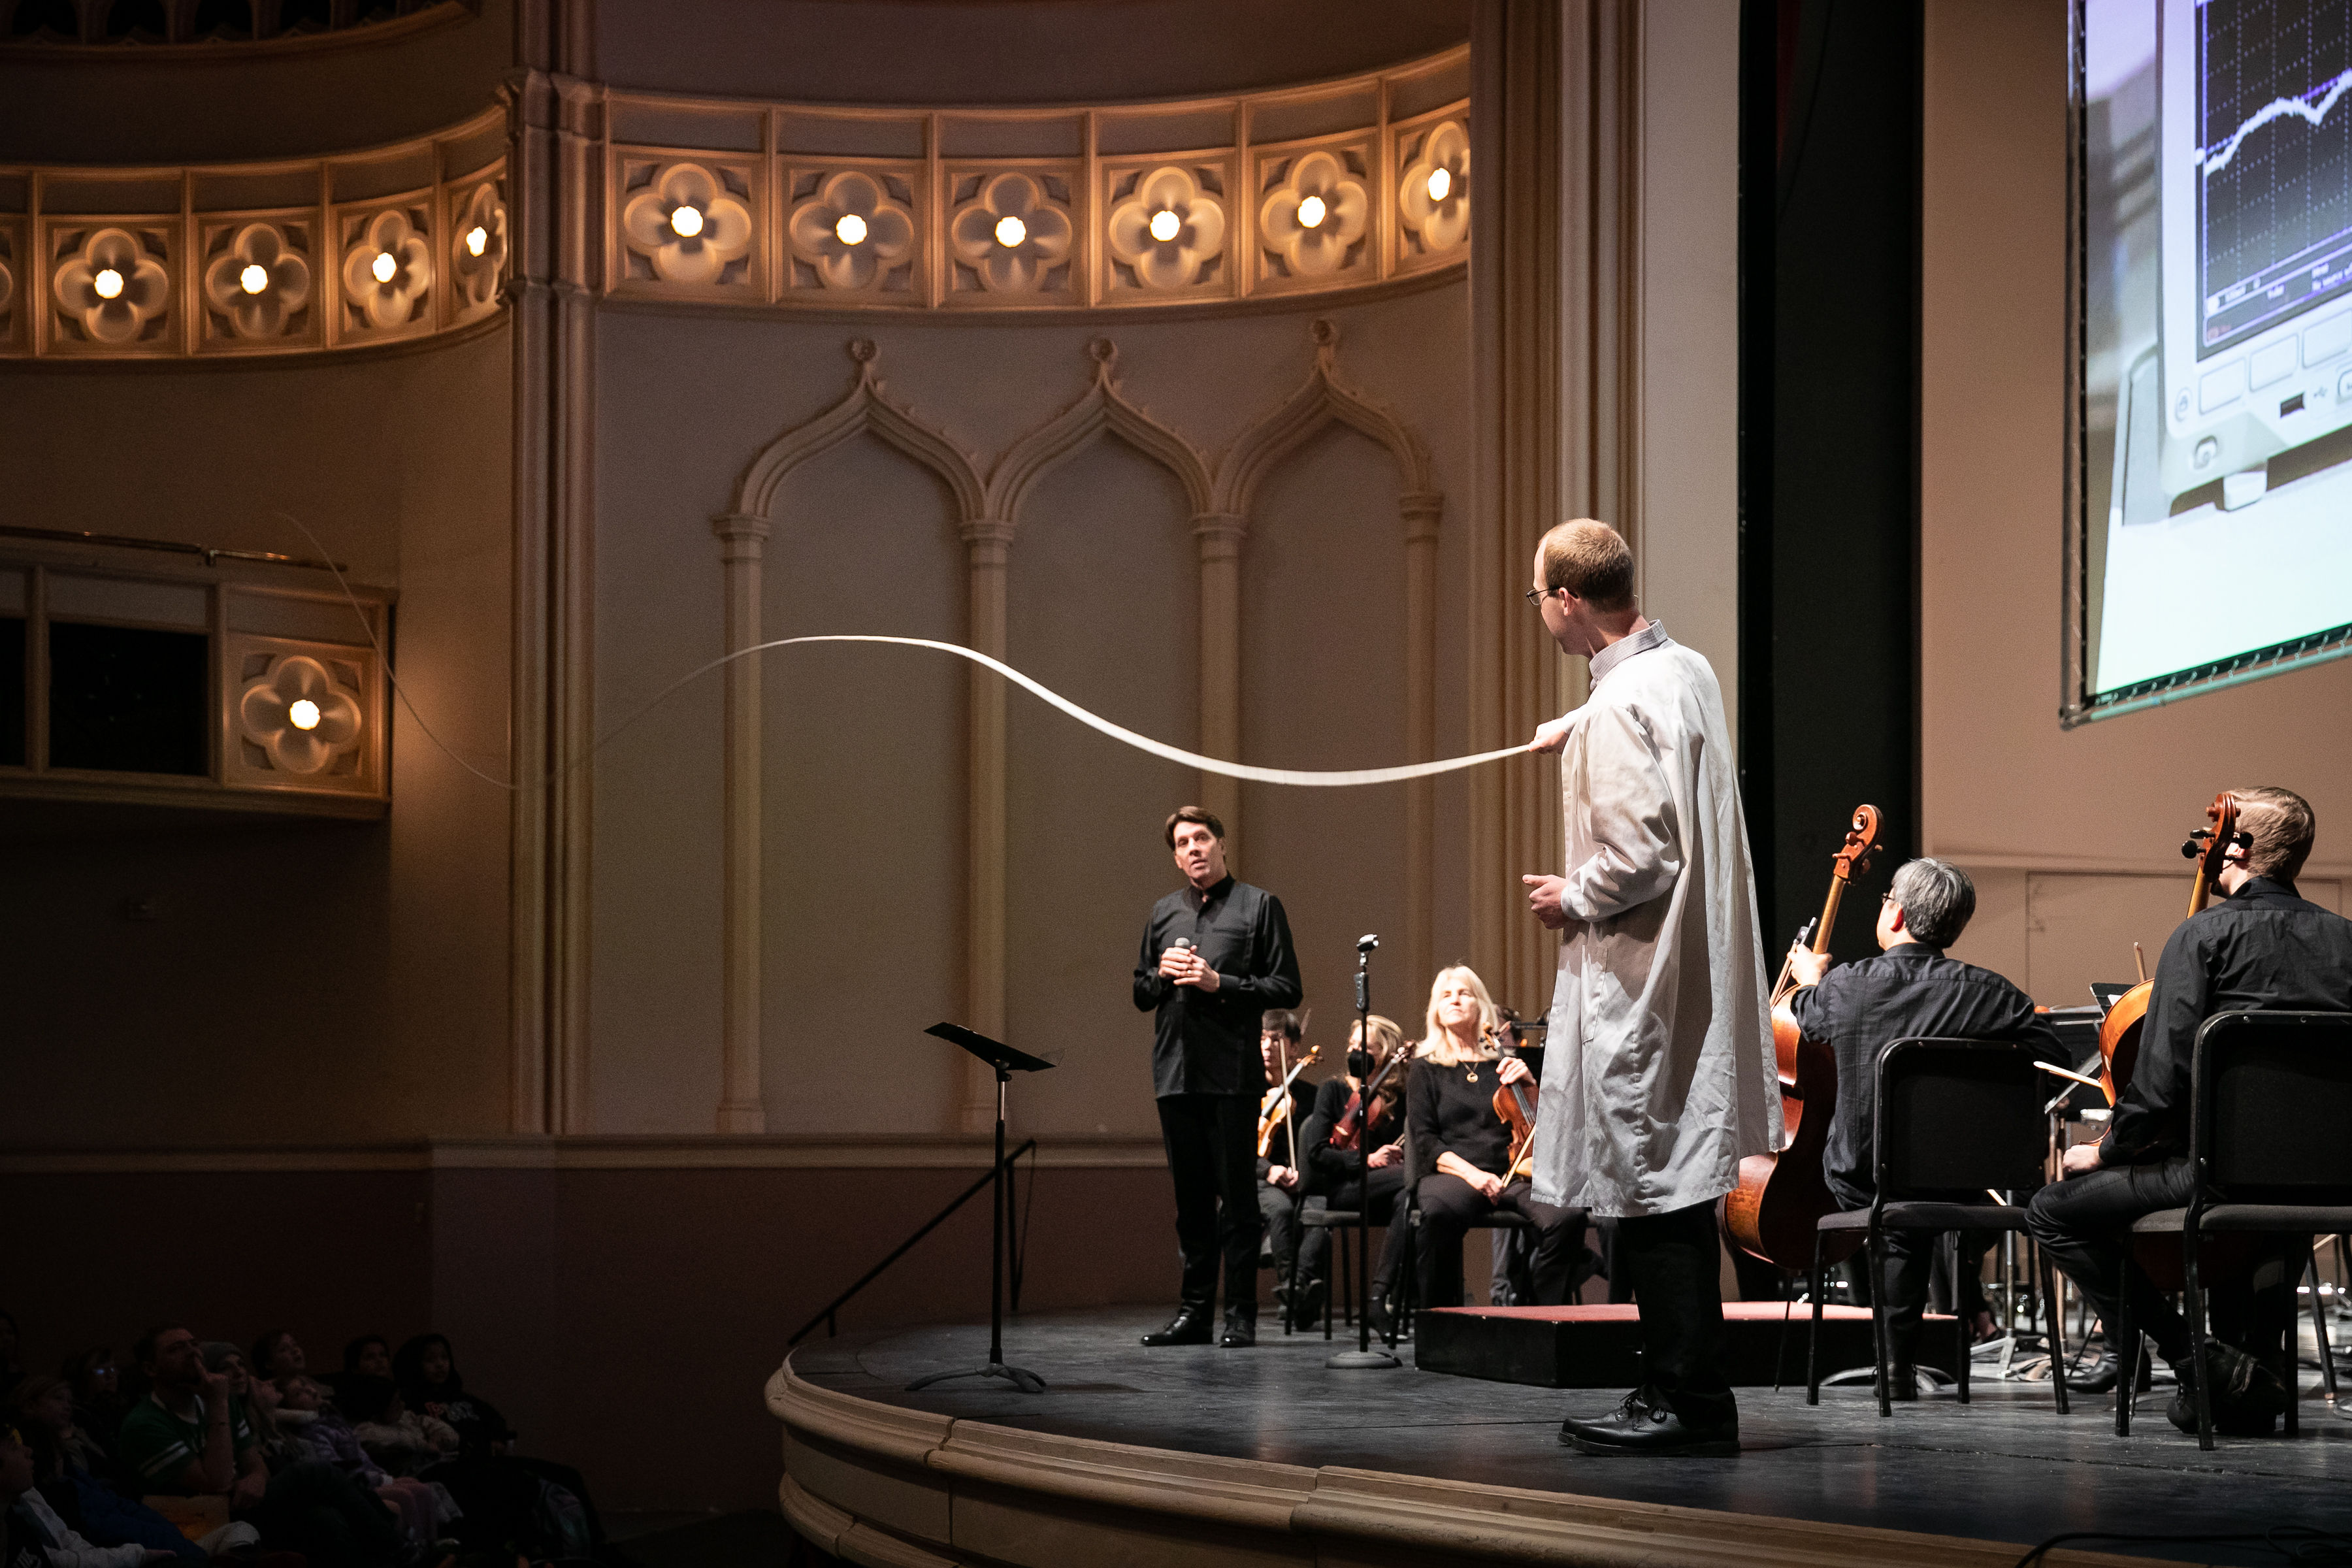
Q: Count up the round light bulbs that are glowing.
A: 11